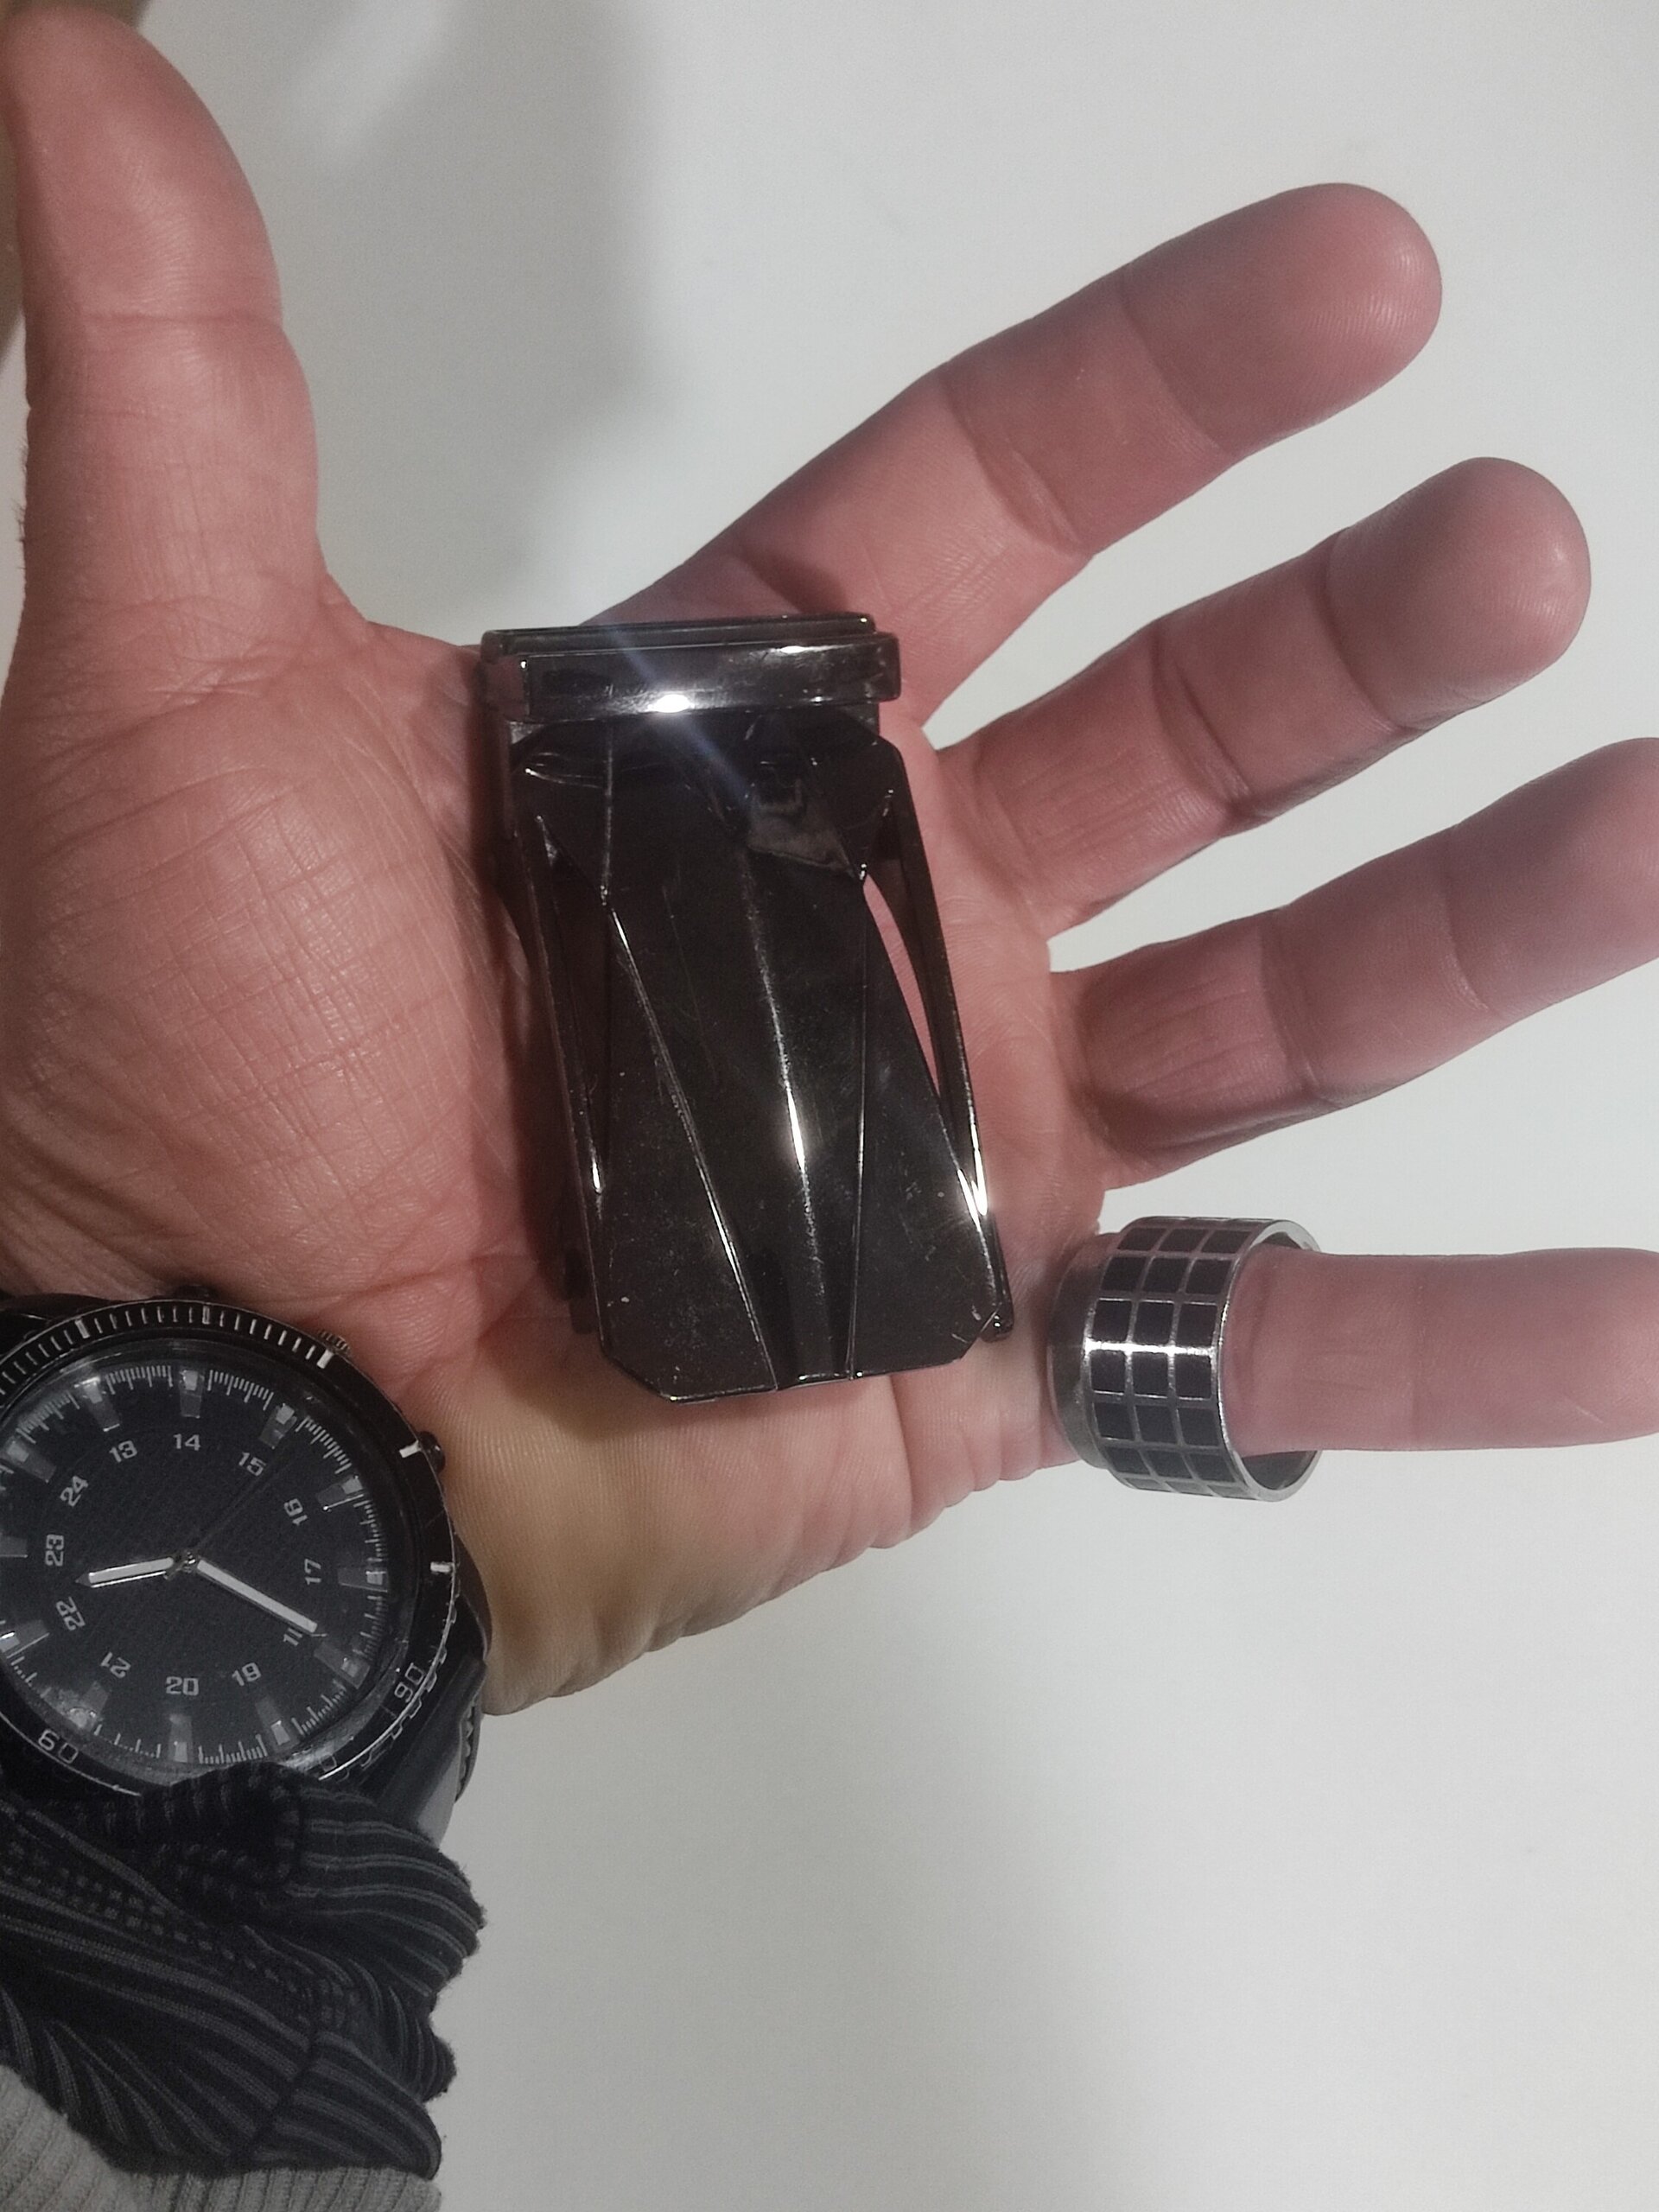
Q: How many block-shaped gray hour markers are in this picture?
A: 12